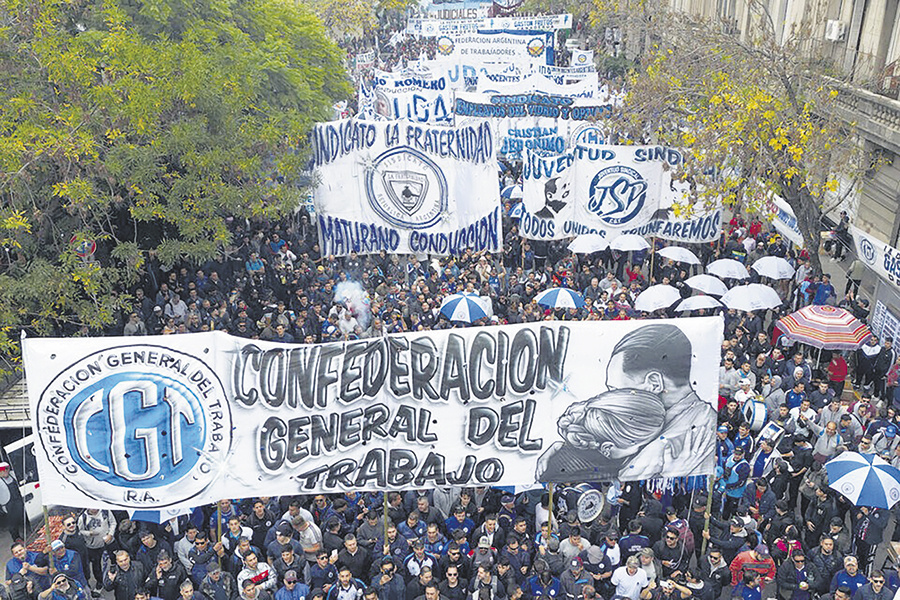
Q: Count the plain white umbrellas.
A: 9